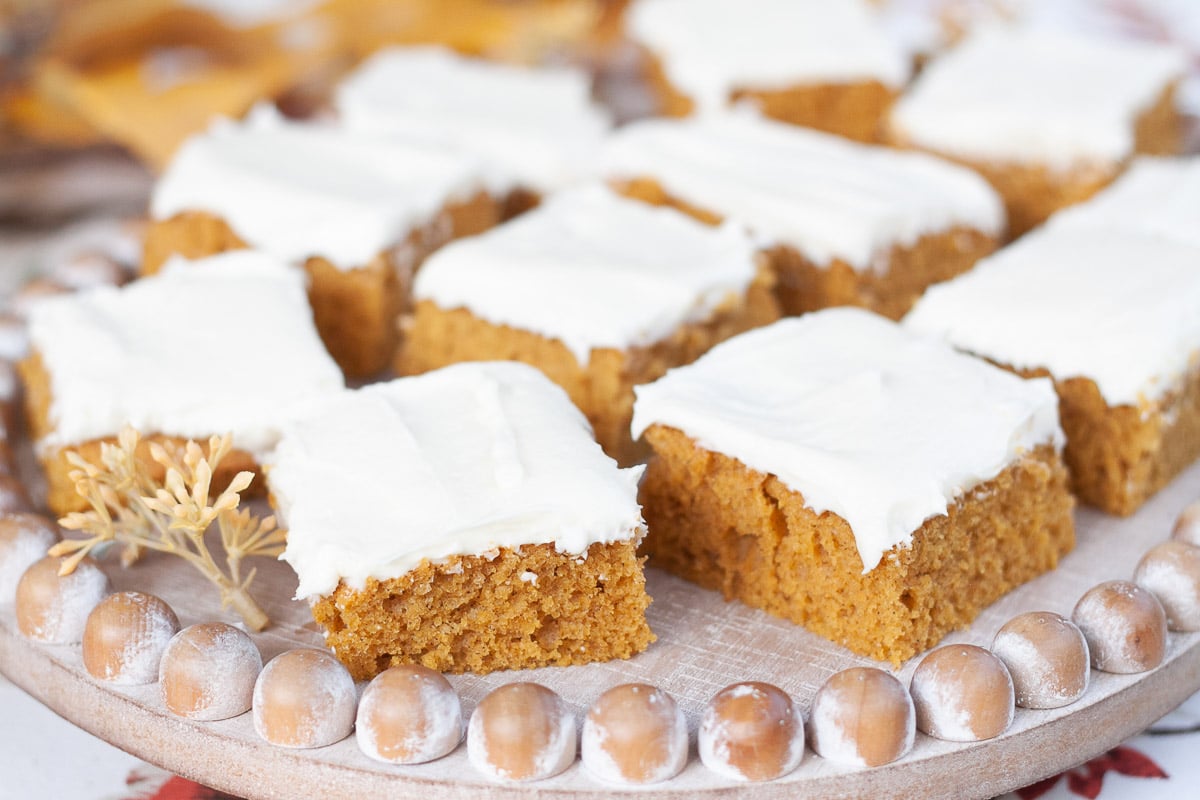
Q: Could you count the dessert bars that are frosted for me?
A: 11